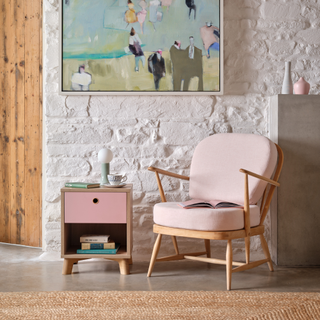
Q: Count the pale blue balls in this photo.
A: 0